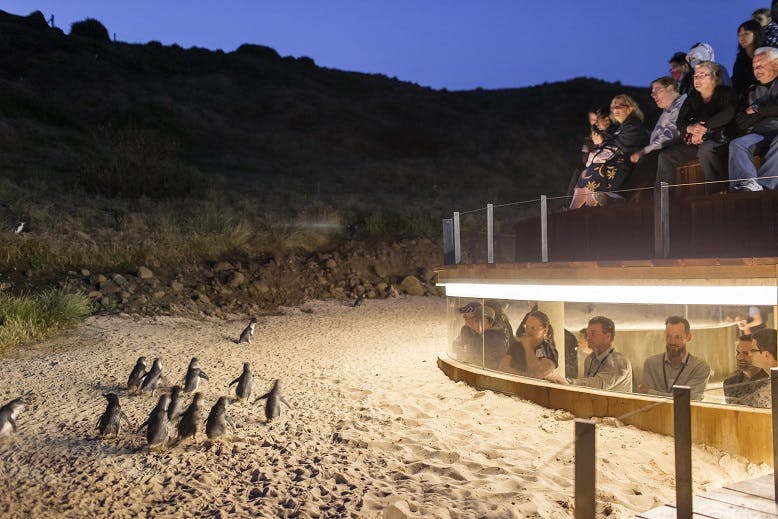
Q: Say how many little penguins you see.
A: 14